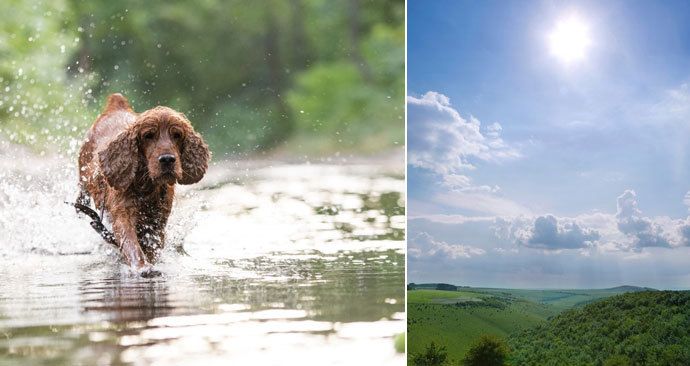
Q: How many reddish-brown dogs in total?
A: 1